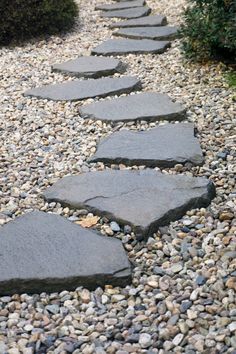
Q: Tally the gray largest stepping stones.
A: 11